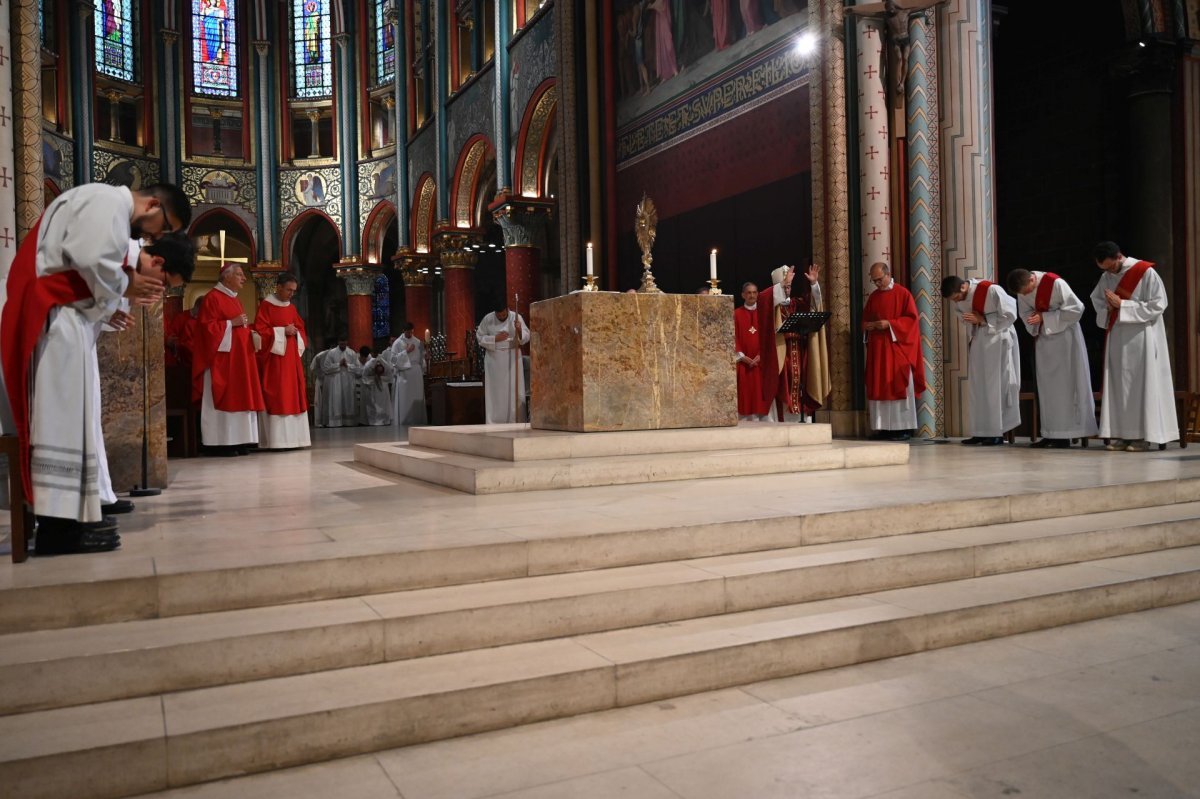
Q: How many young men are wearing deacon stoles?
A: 5